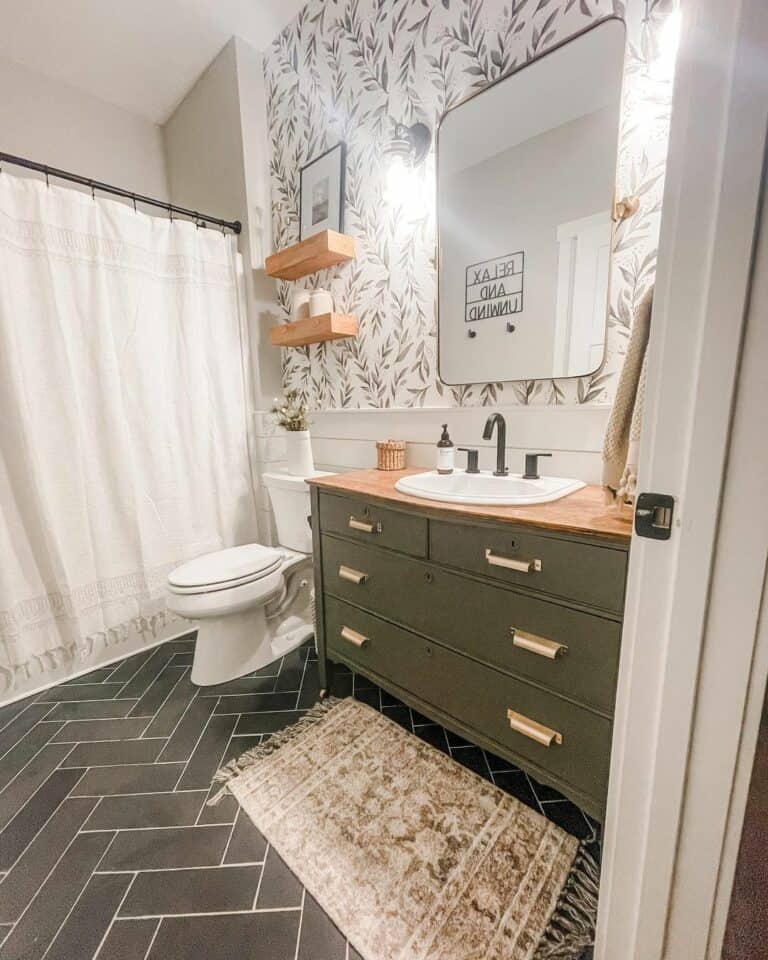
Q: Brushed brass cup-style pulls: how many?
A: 6